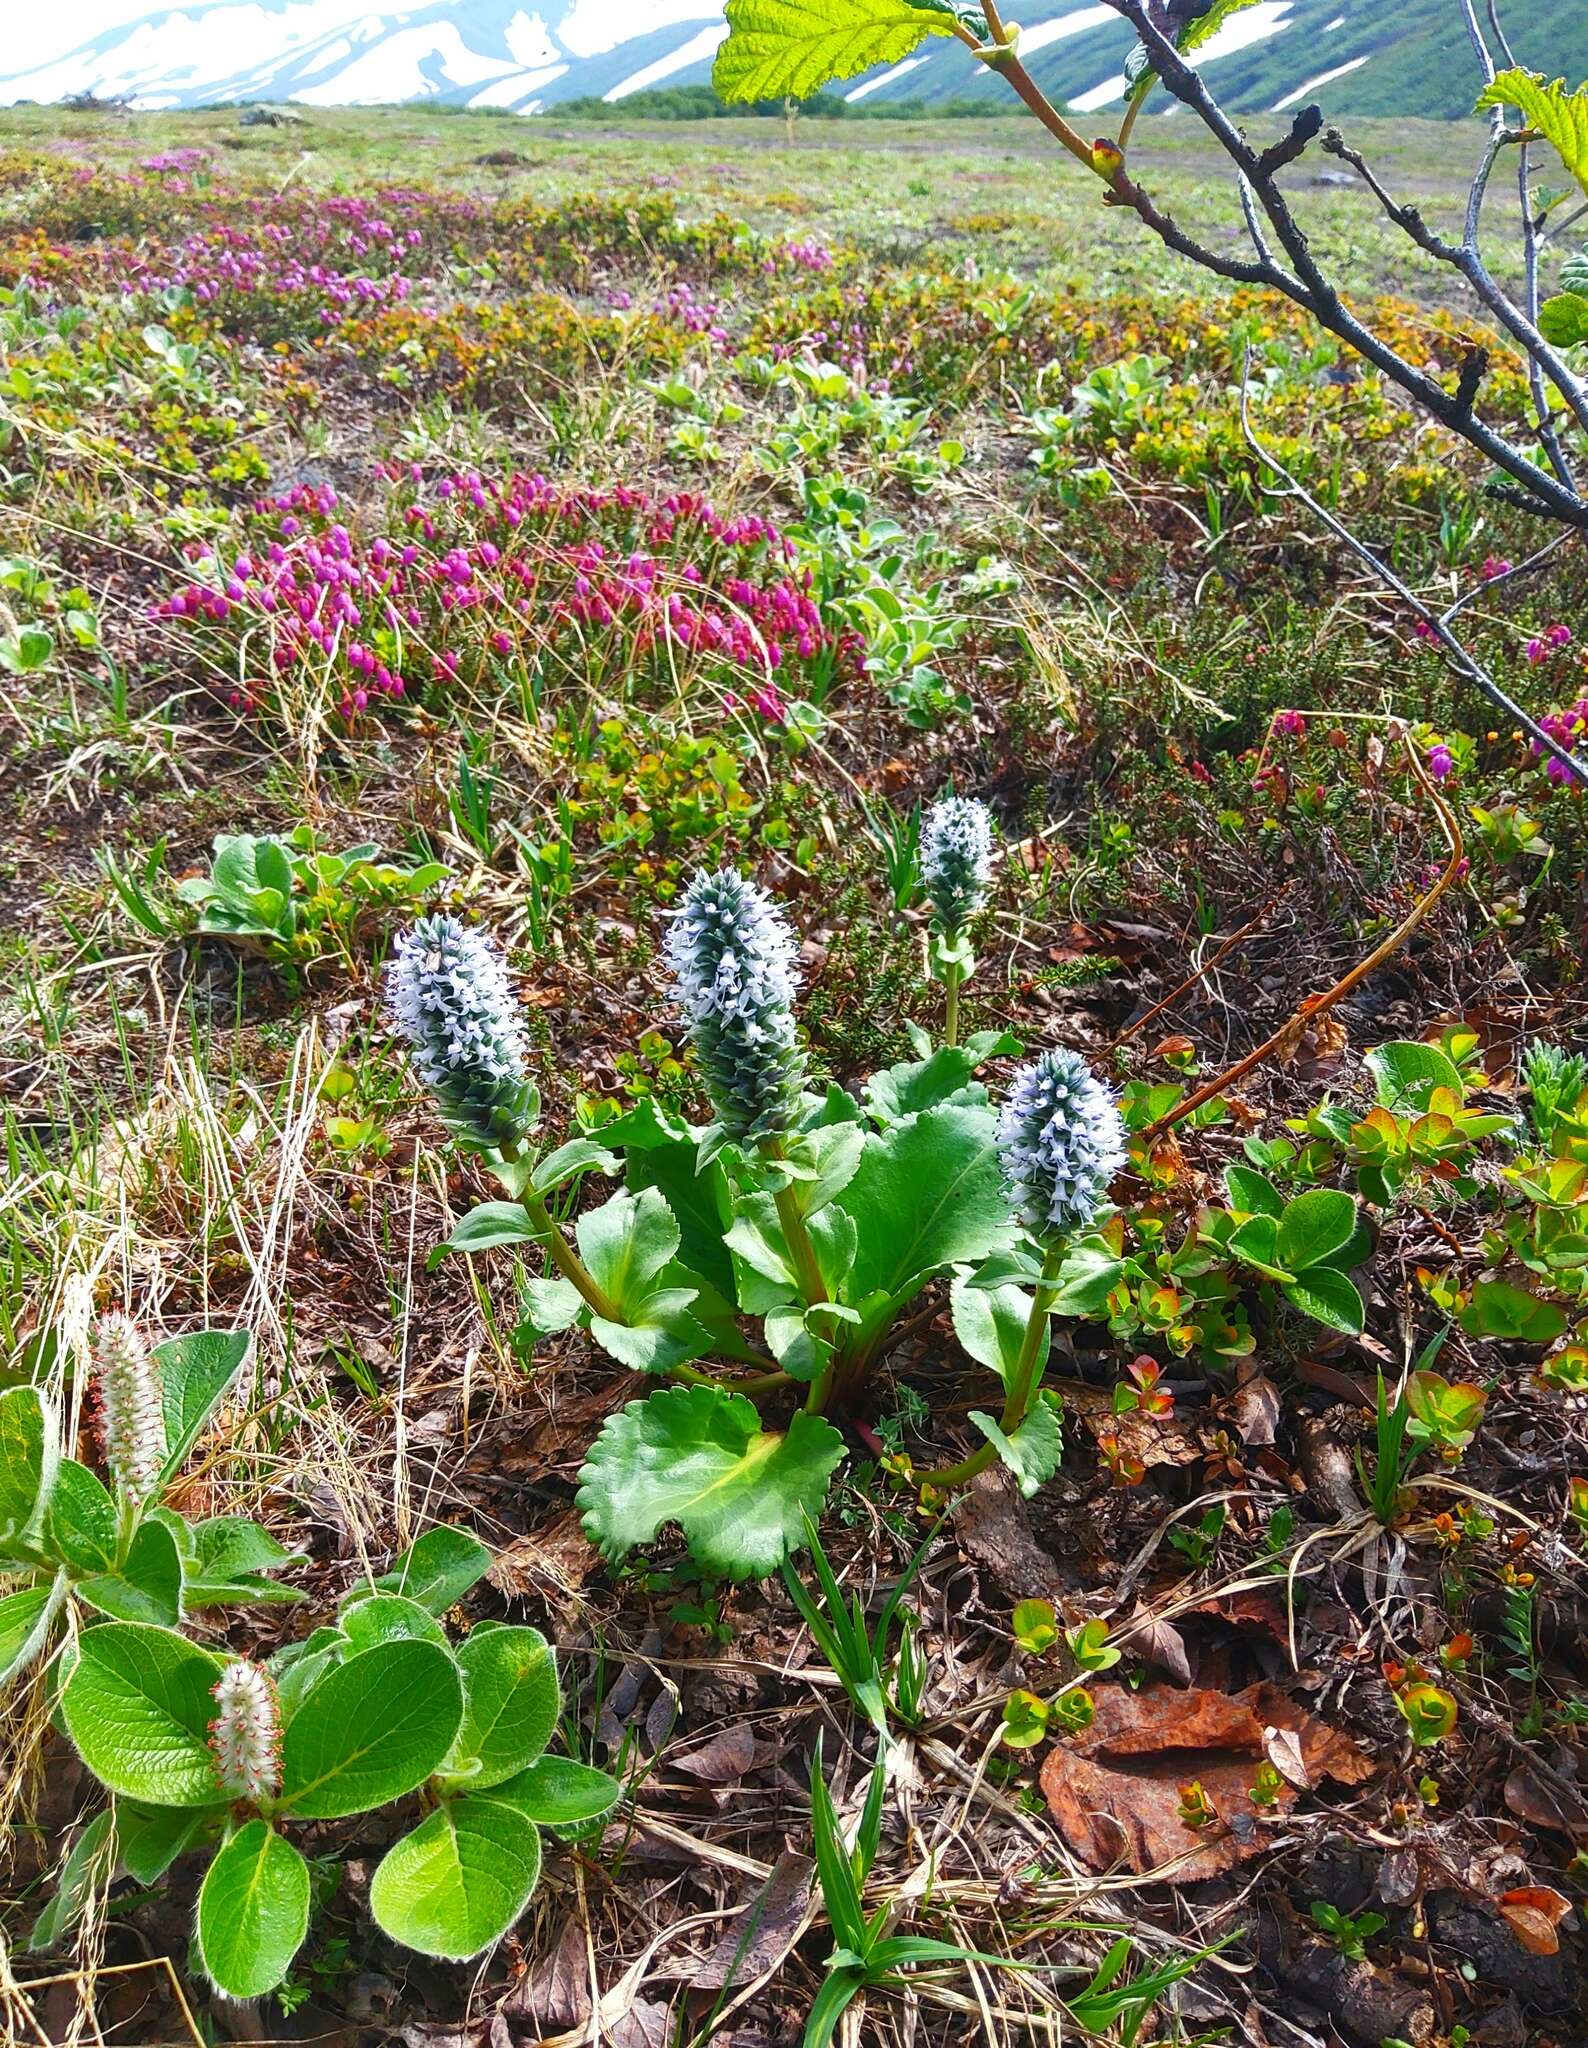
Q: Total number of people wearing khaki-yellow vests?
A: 0